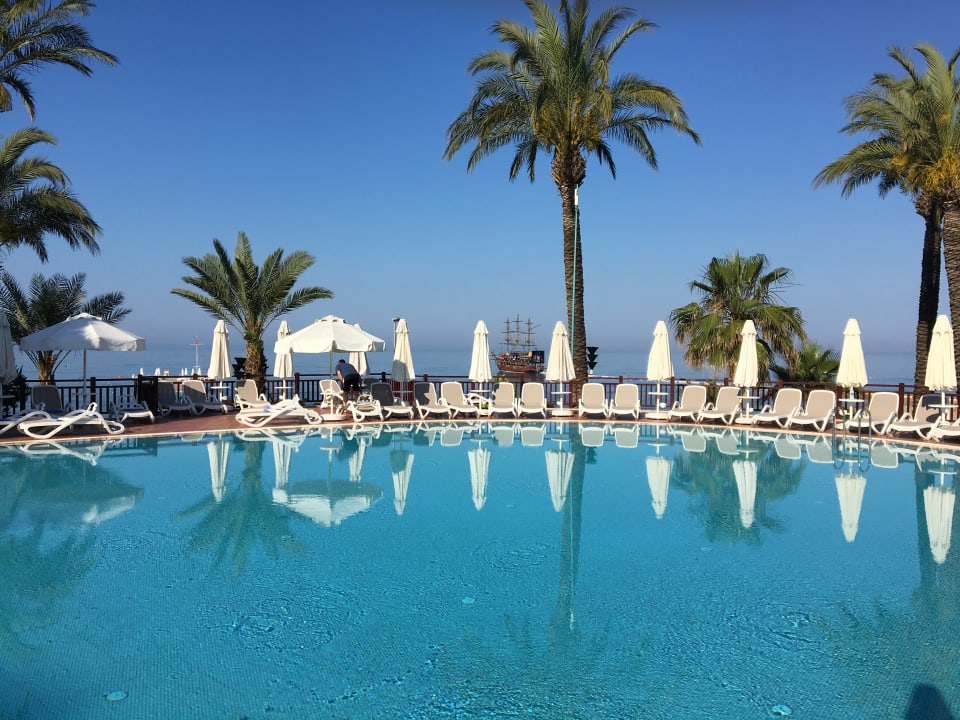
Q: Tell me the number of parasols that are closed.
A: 11